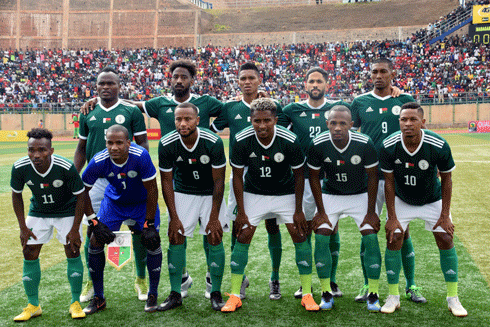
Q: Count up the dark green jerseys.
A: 10